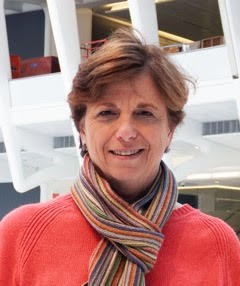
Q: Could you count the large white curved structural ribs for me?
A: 4